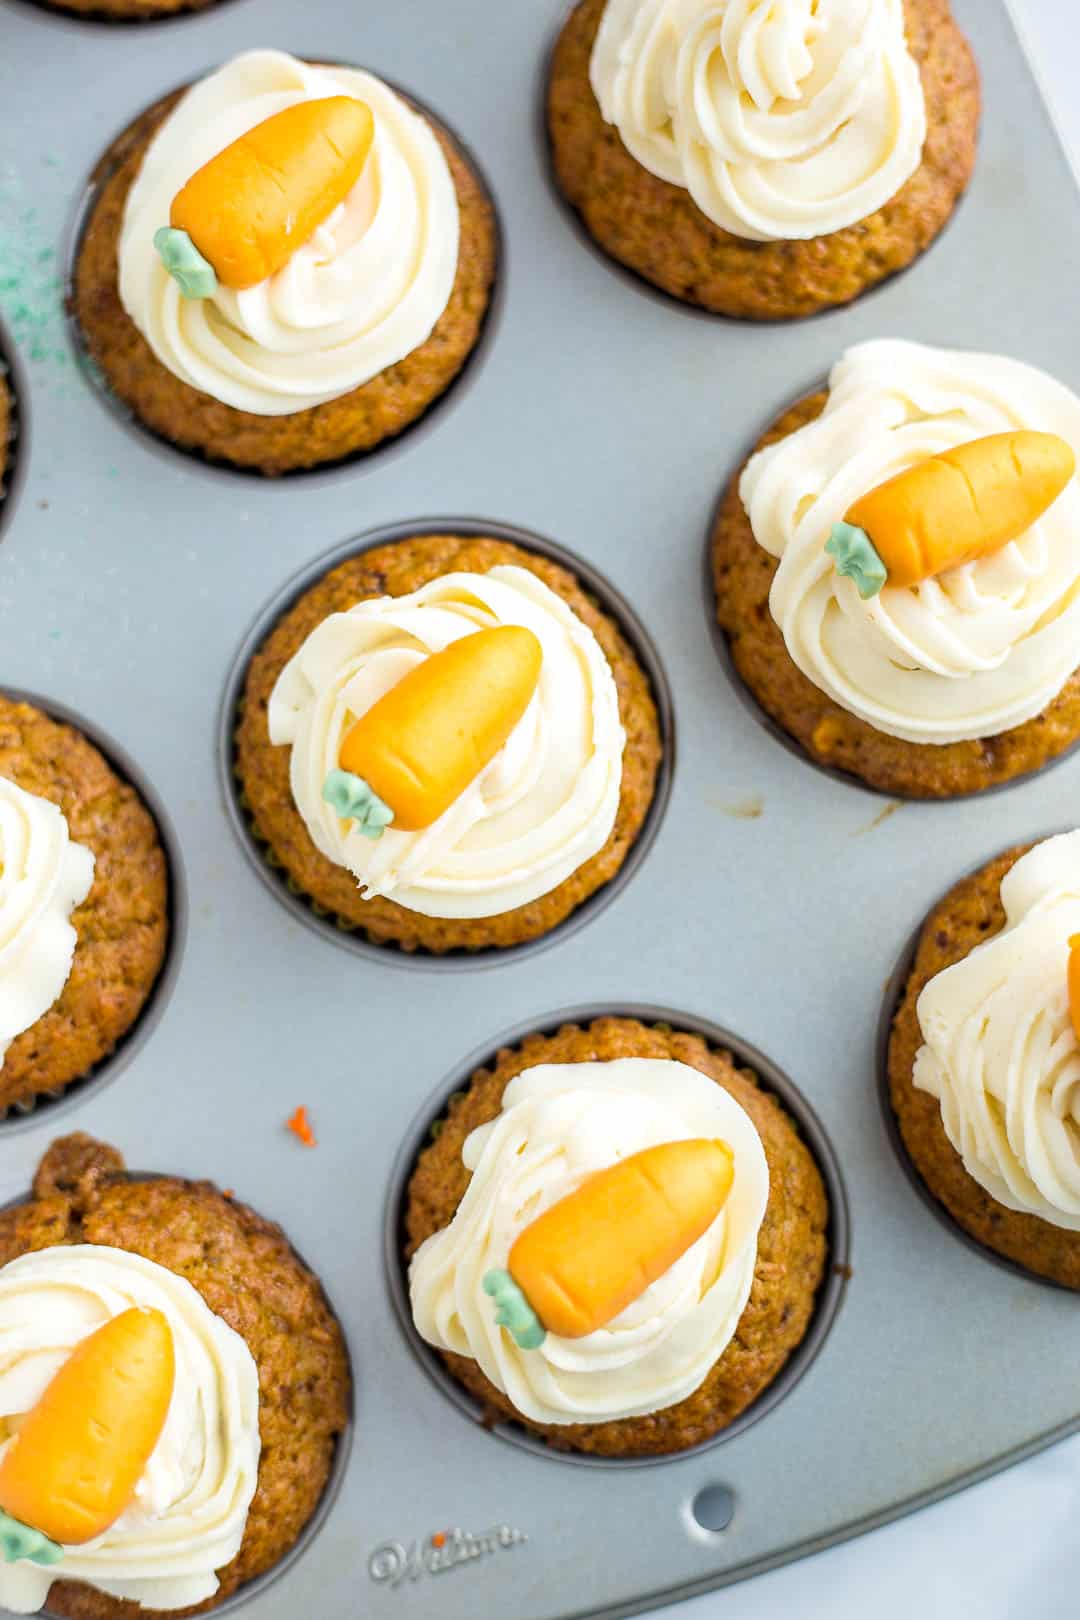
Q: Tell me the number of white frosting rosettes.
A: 8